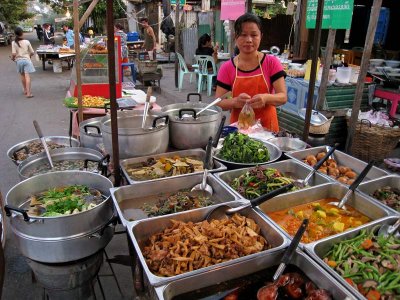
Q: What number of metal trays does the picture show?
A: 9